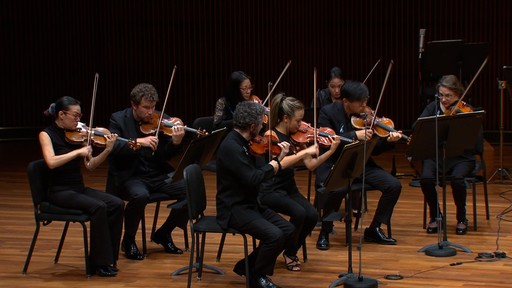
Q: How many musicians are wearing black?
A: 8